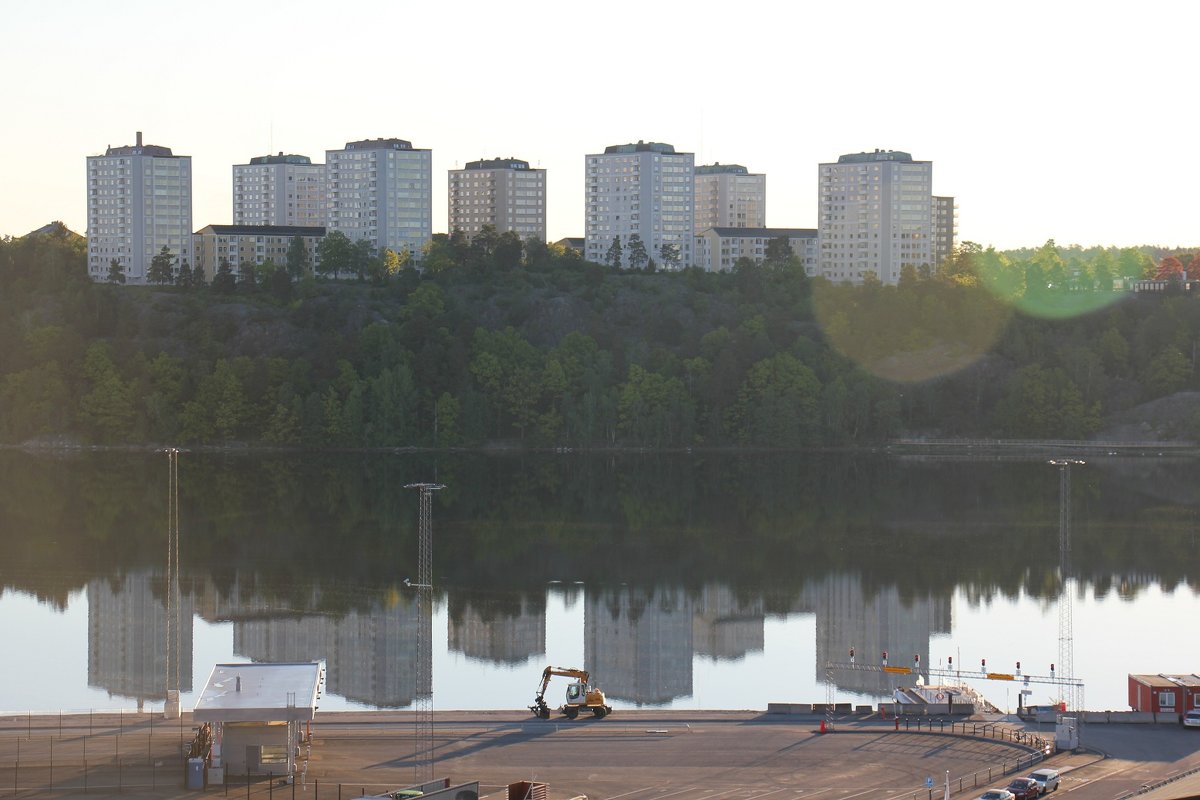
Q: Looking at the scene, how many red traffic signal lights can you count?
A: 7